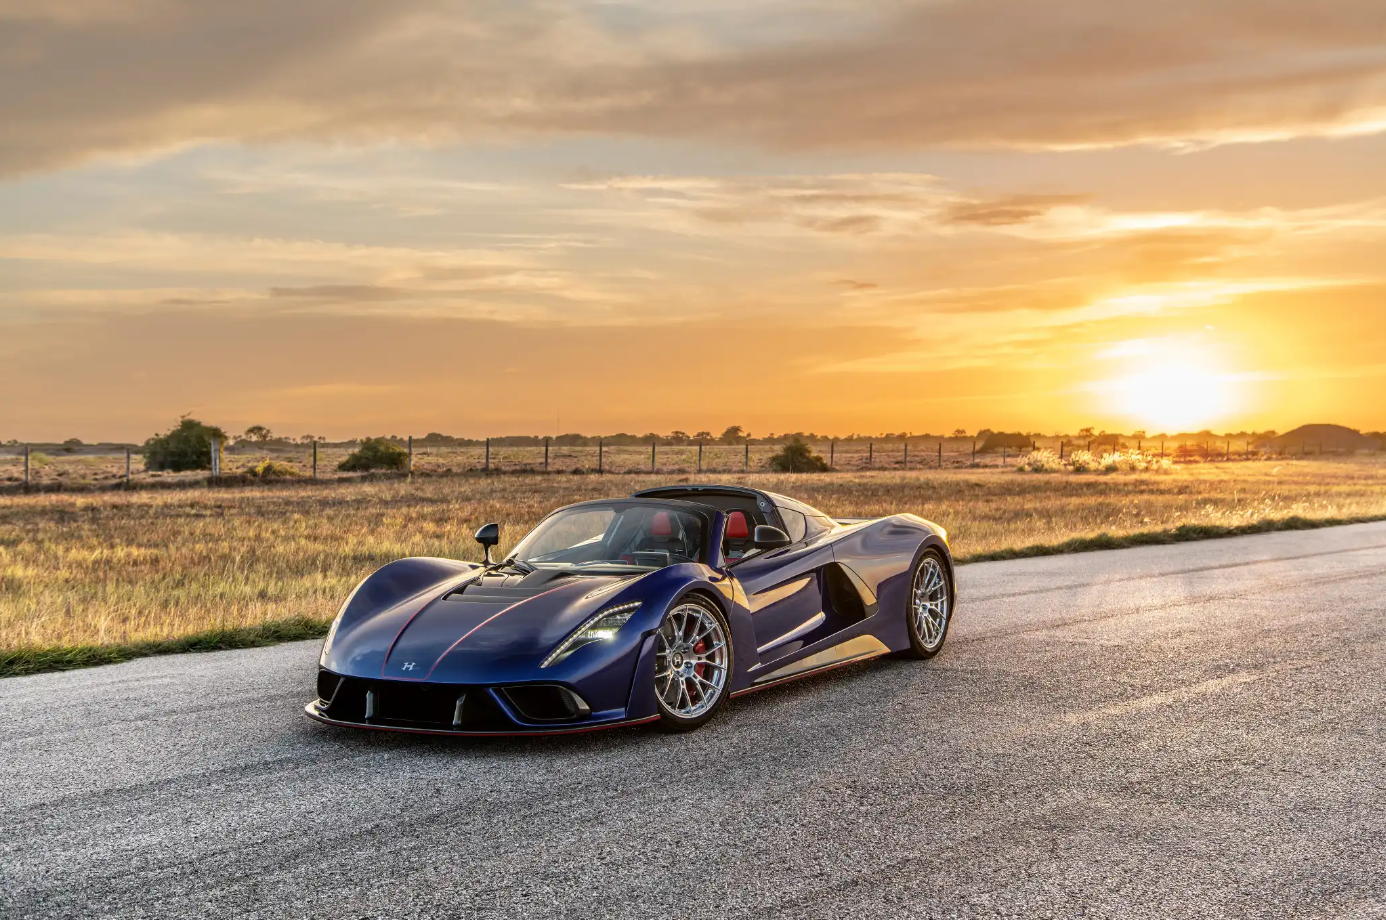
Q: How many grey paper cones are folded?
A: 0